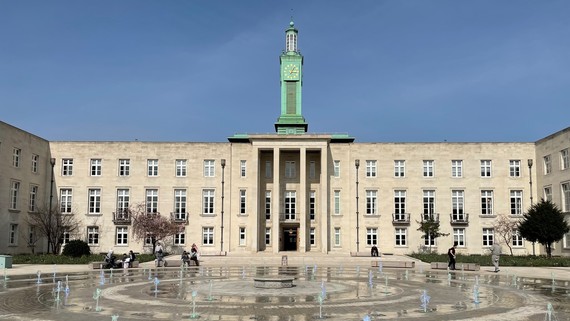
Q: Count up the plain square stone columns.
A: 4